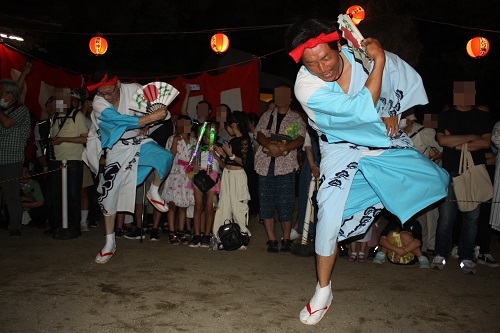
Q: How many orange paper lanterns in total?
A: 4